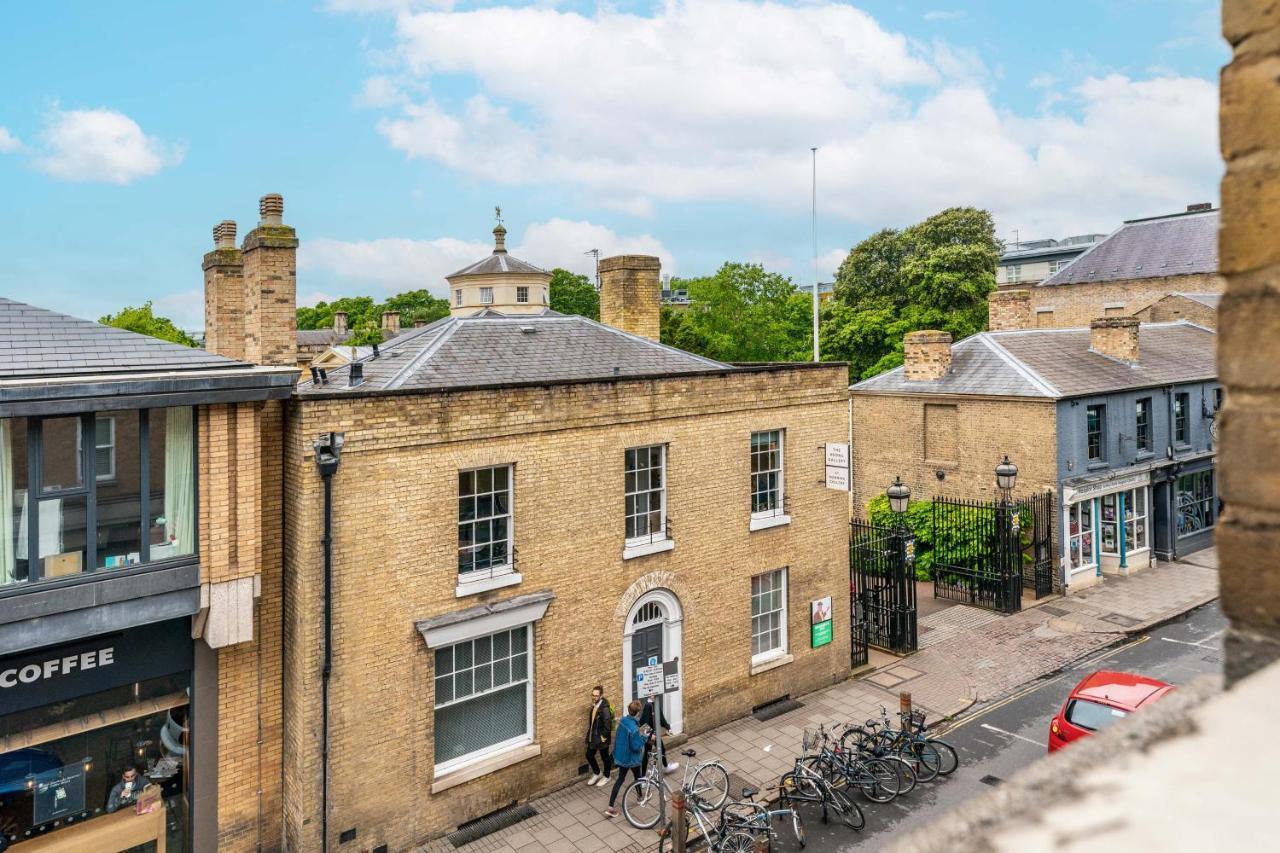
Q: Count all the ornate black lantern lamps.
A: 2